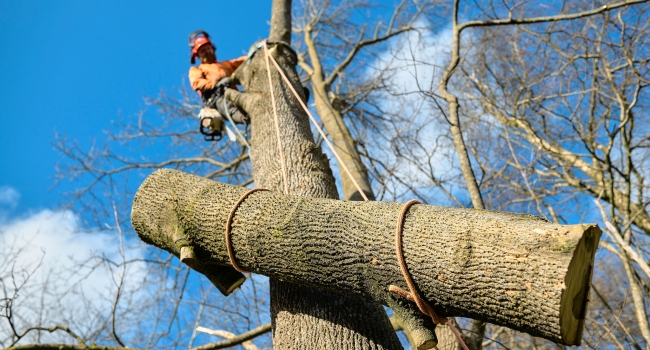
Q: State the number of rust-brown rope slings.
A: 2